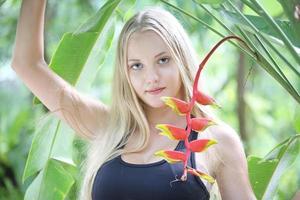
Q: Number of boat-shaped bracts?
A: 7